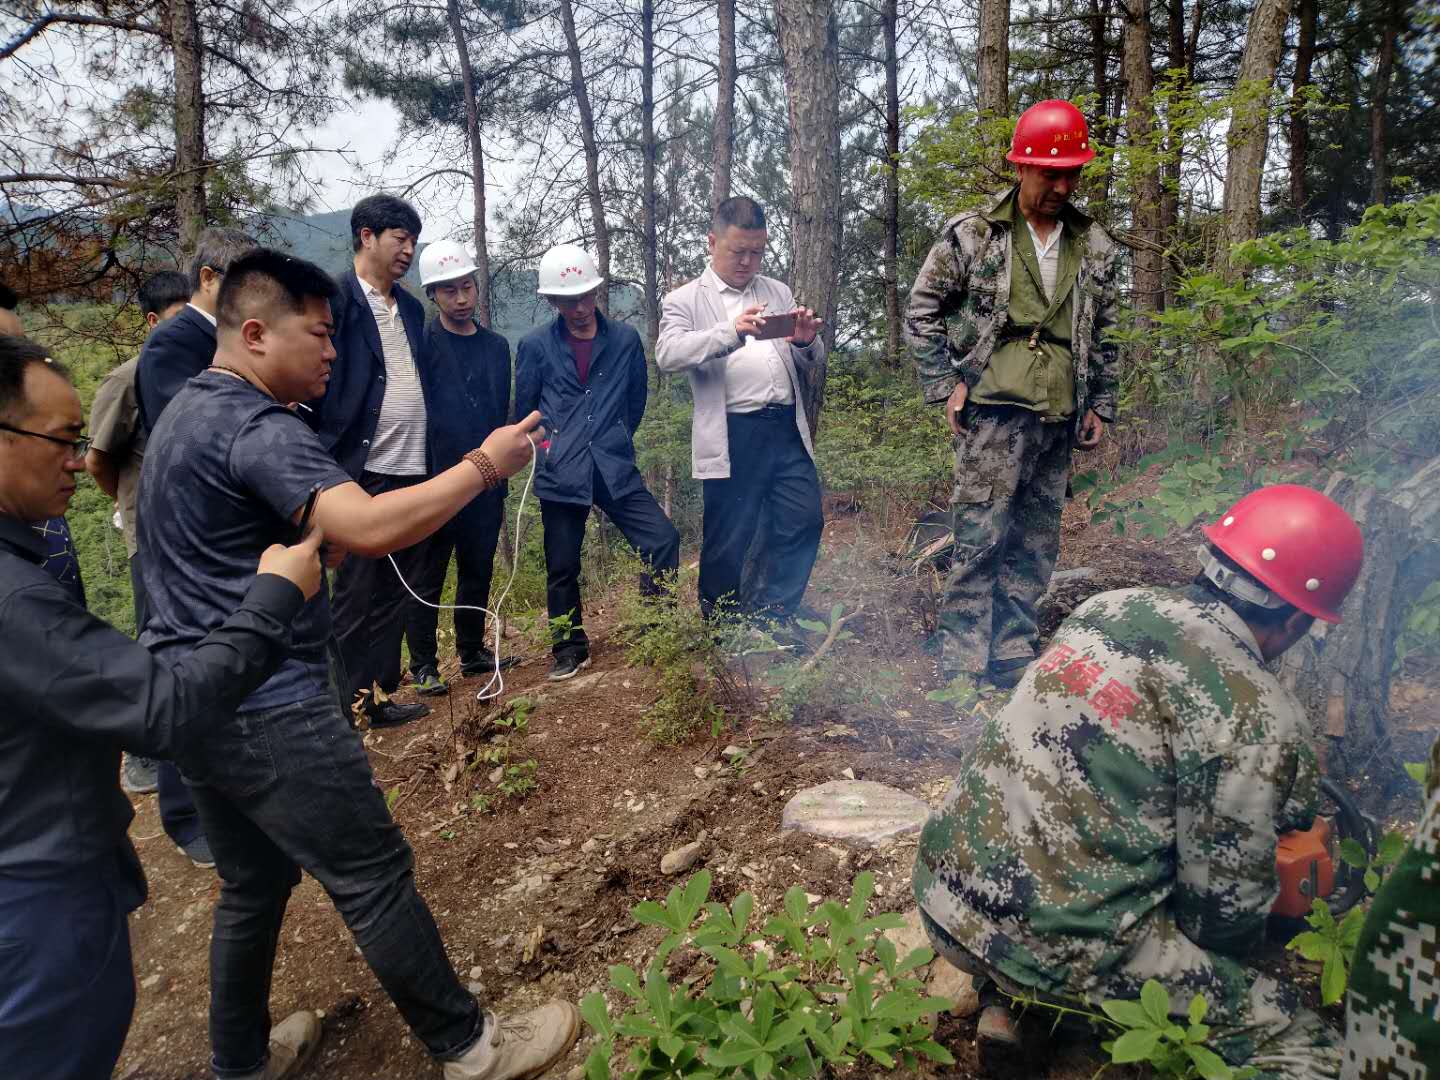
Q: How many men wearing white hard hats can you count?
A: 2